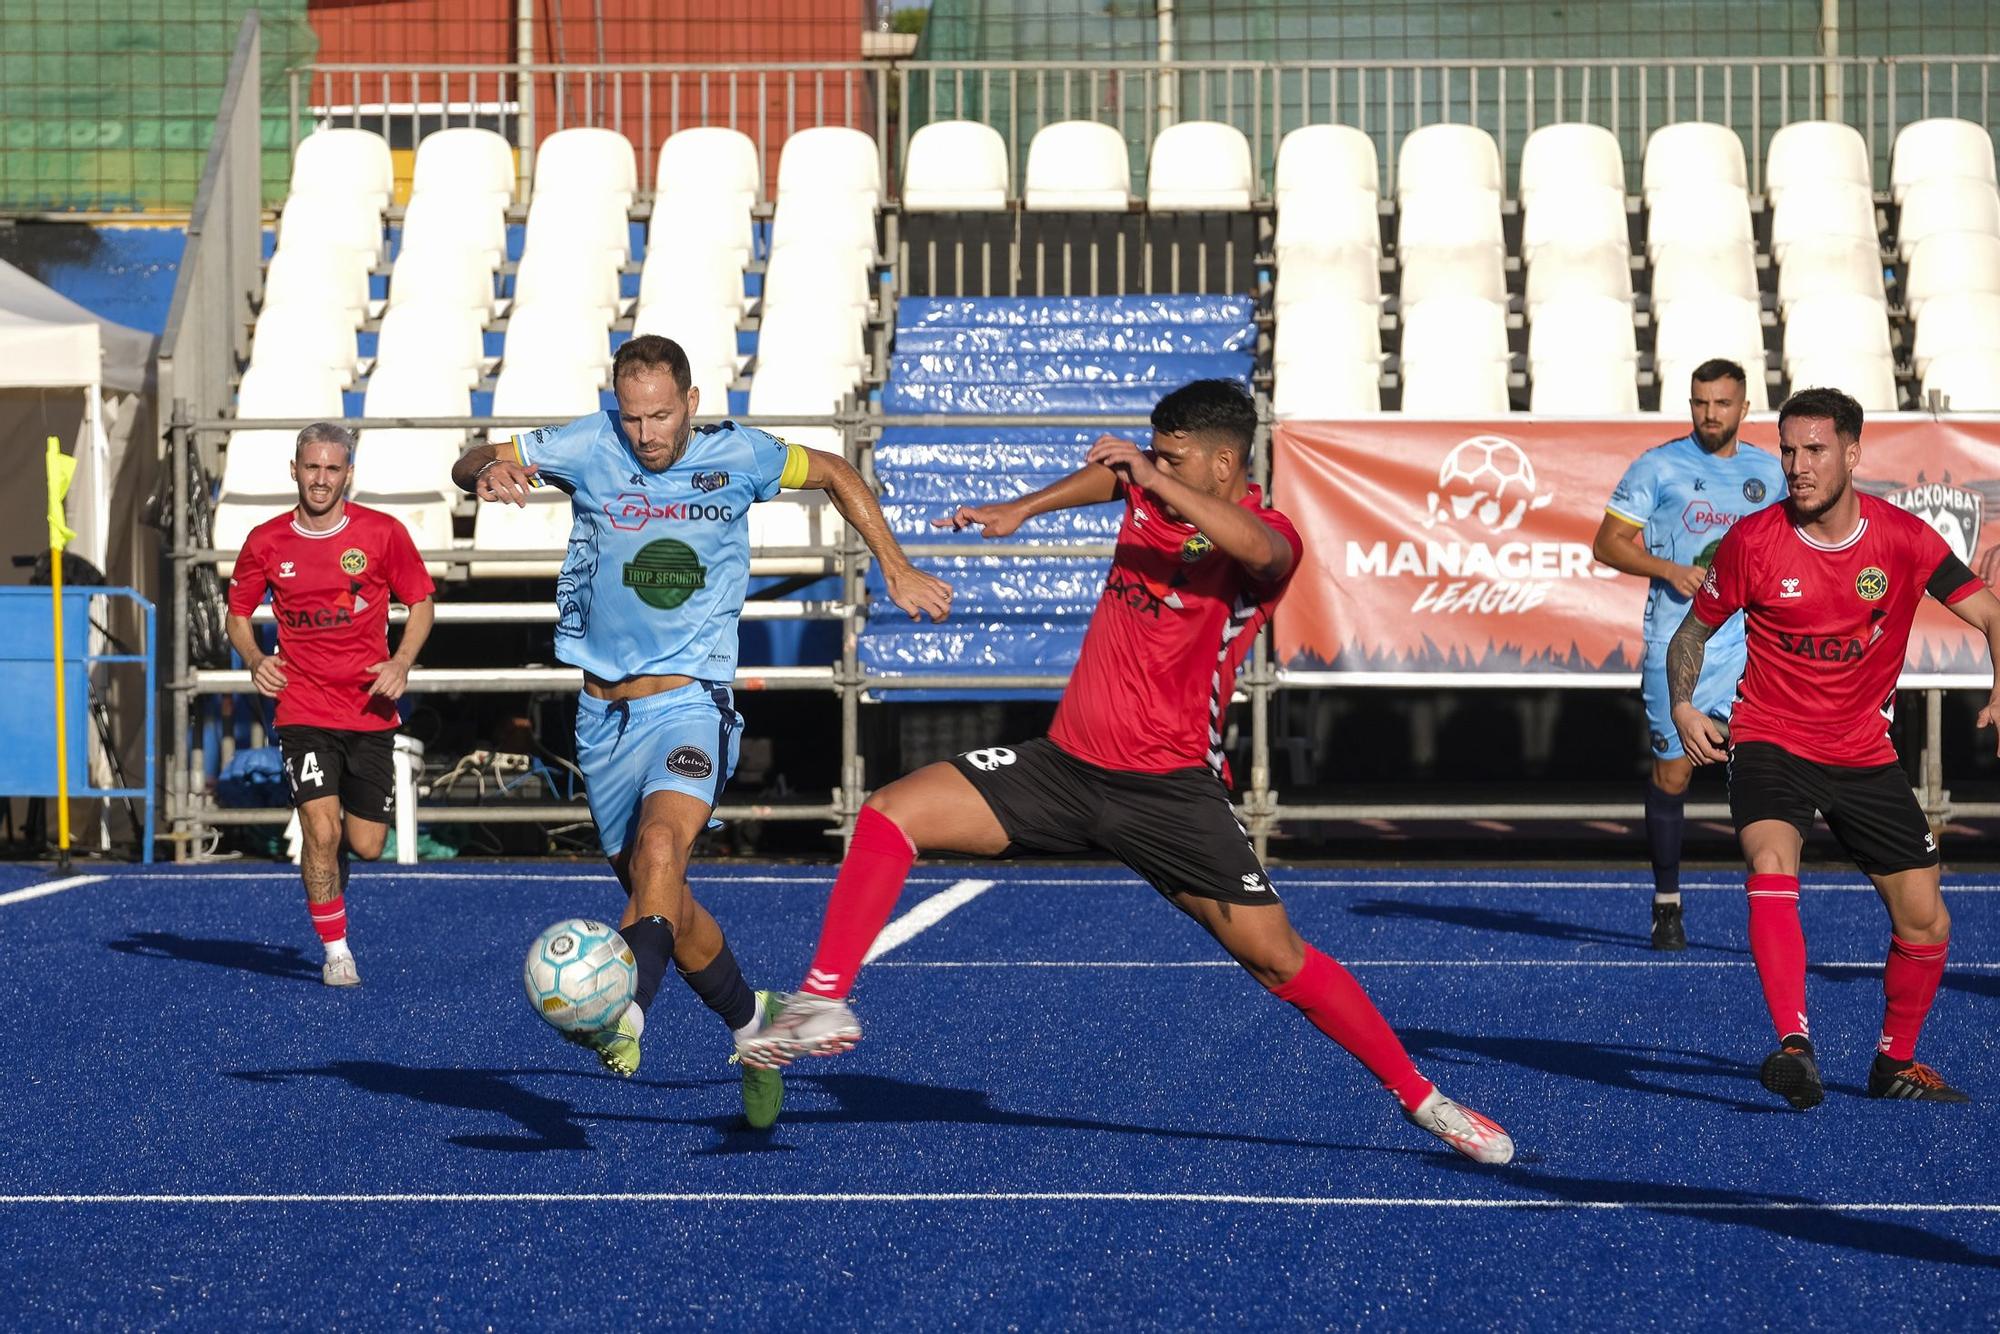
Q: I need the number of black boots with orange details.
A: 2